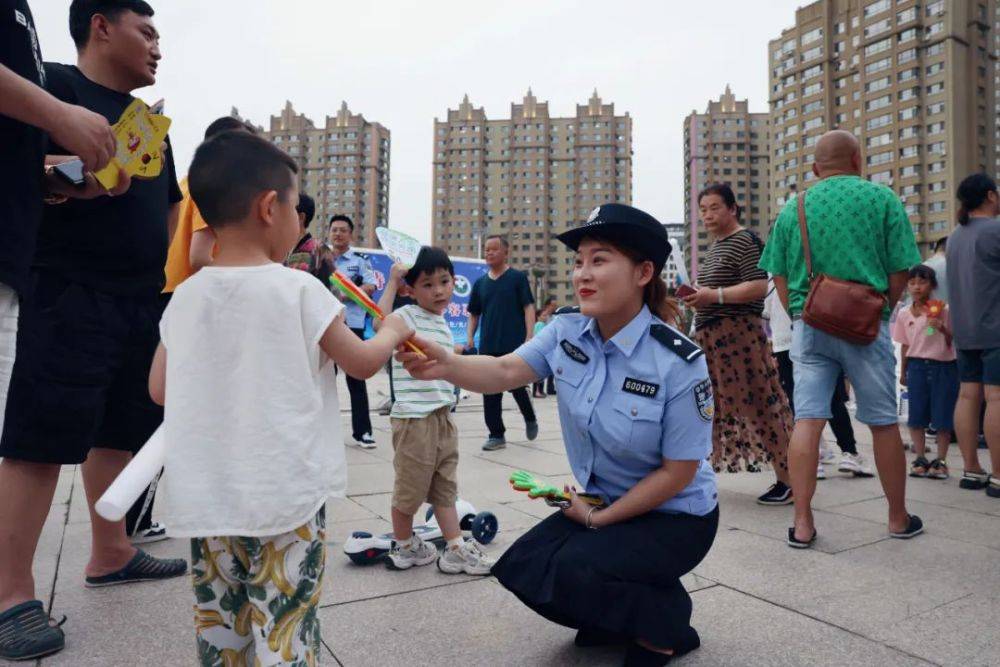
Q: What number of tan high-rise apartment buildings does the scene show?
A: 4